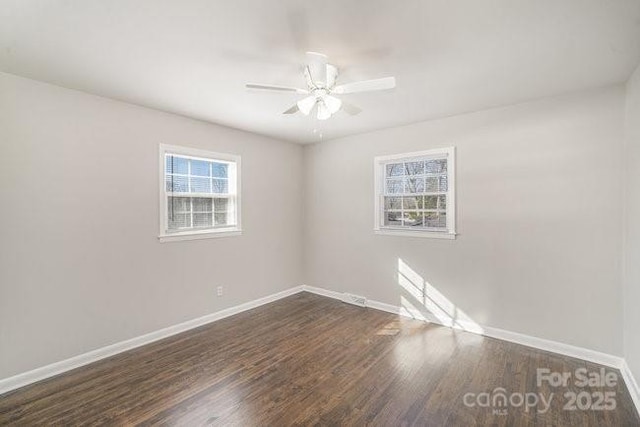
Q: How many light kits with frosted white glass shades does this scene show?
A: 1